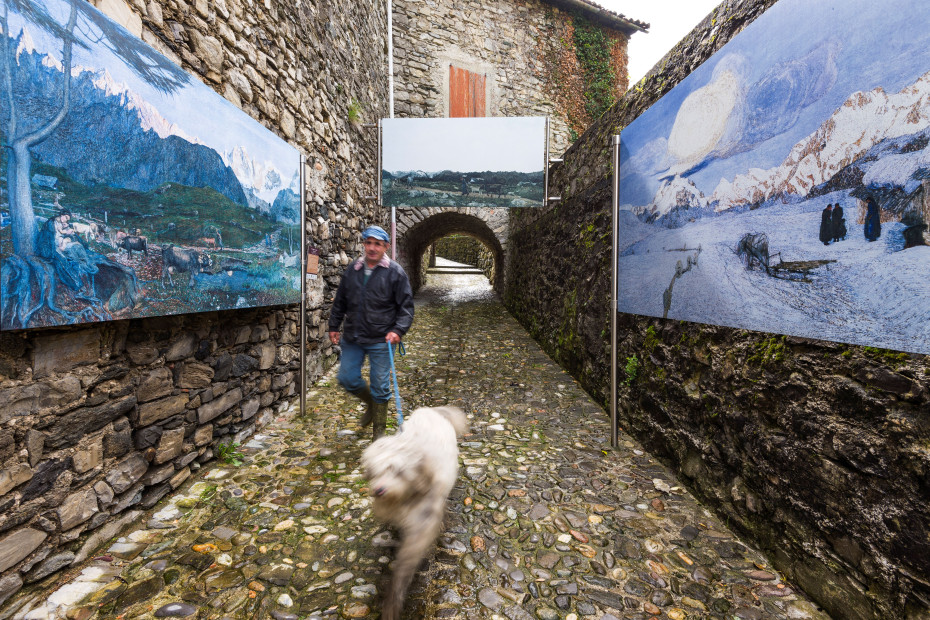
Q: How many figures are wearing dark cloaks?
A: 3